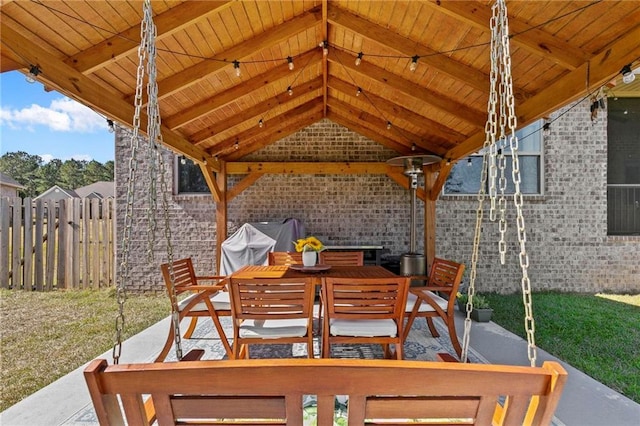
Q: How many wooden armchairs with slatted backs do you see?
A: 6